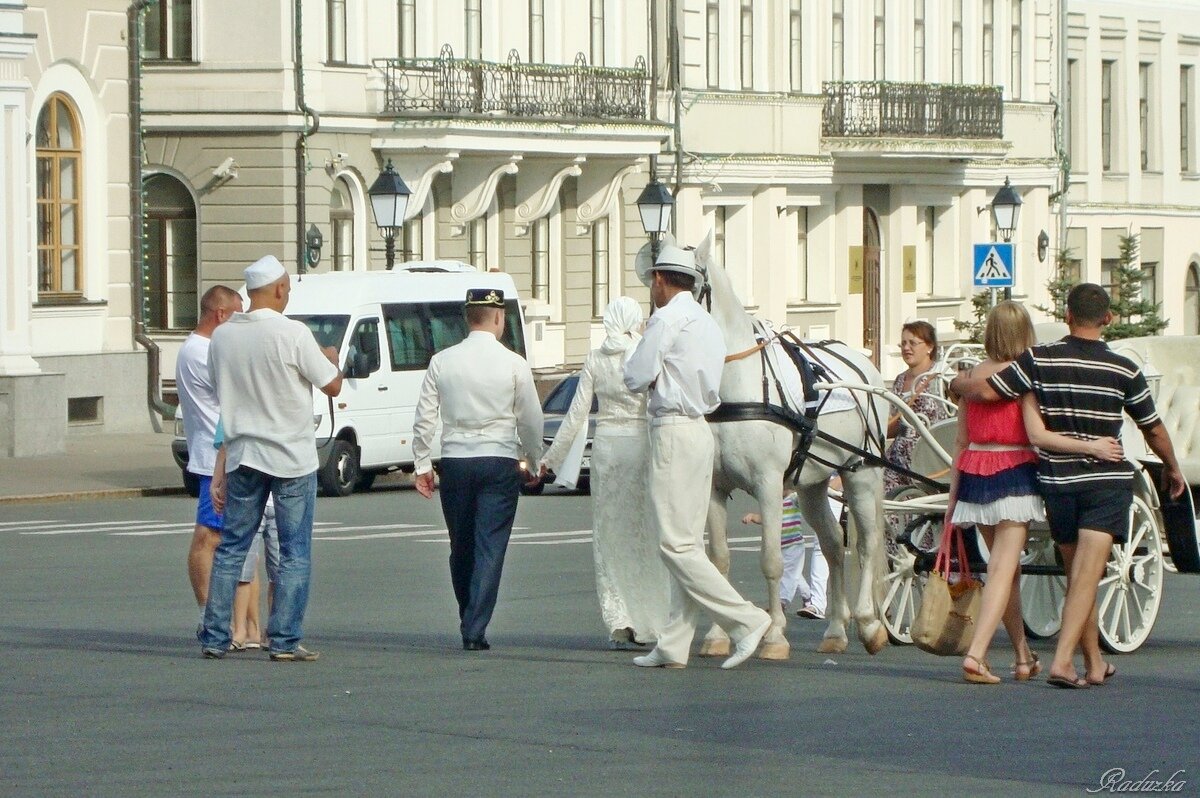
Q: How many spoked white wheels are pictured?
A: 3